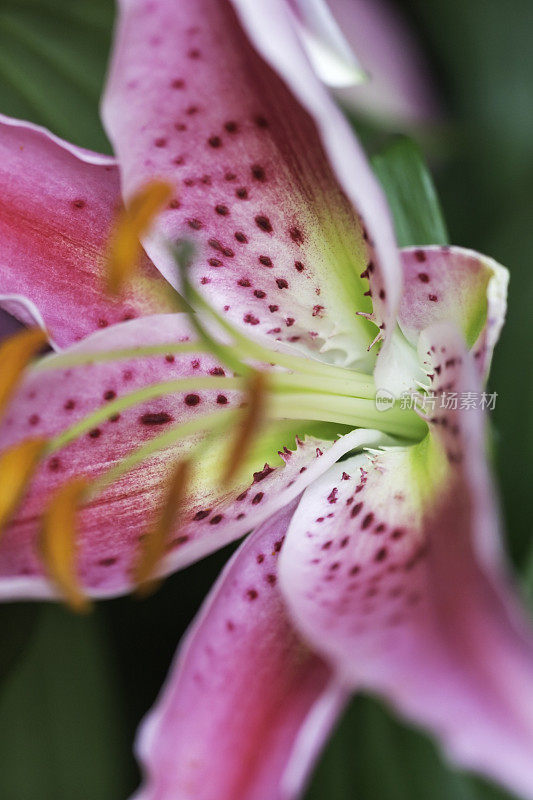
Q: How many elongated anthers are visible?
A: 6